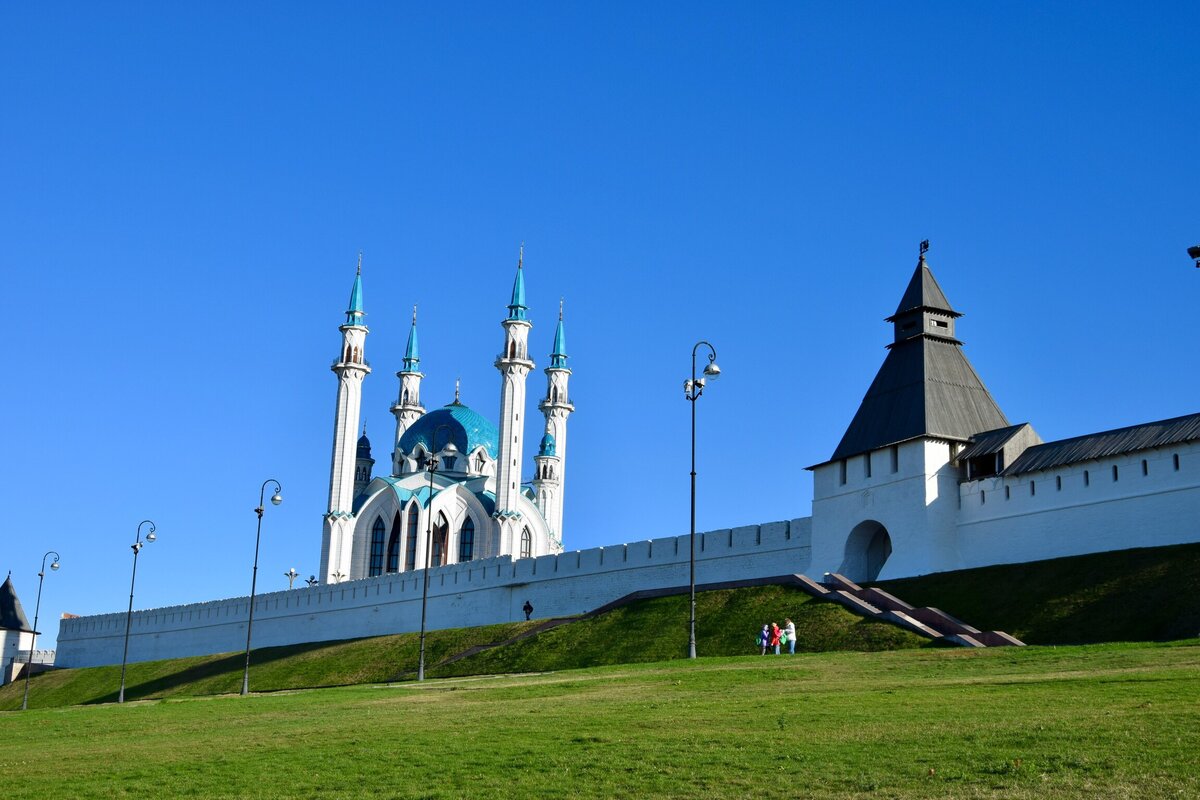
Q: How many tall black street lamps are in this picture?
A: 5